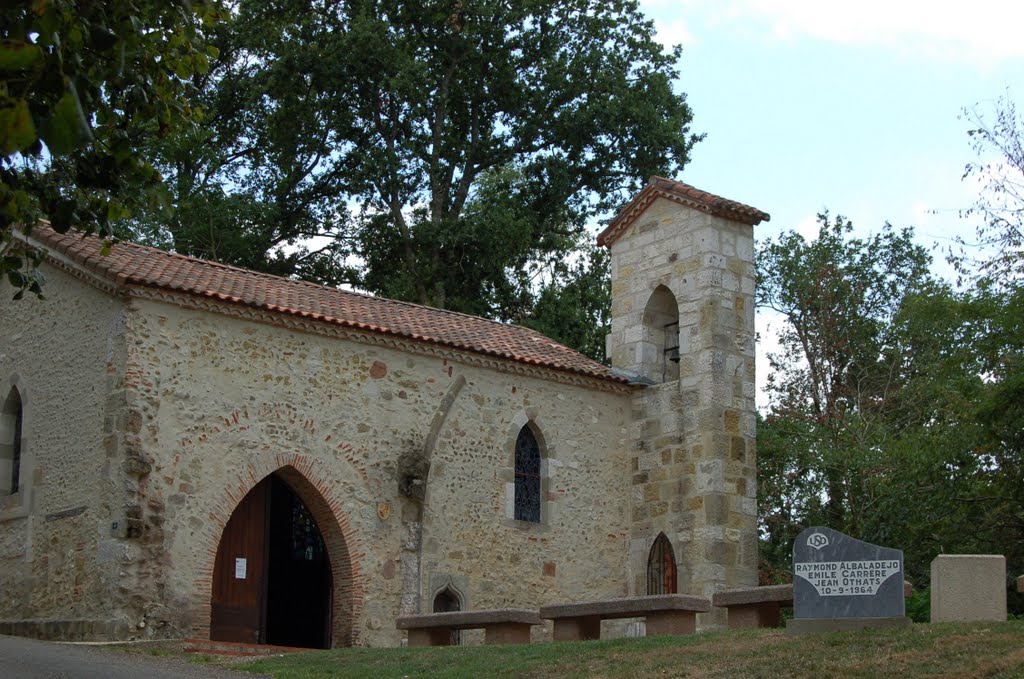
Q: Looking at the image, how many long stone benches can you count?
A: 3